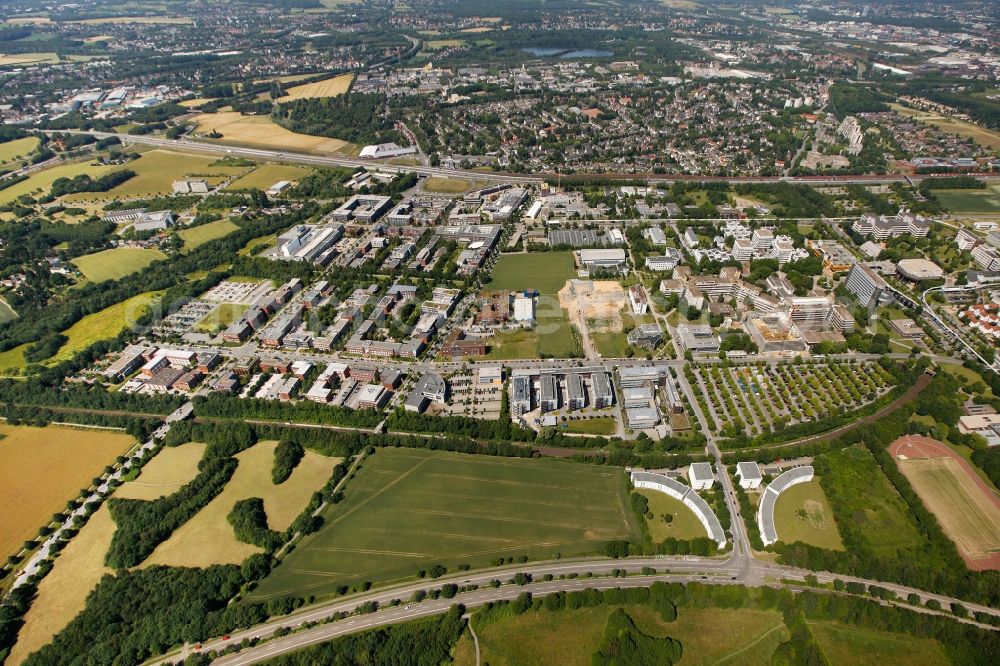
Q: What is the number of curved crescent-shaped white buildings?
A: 2